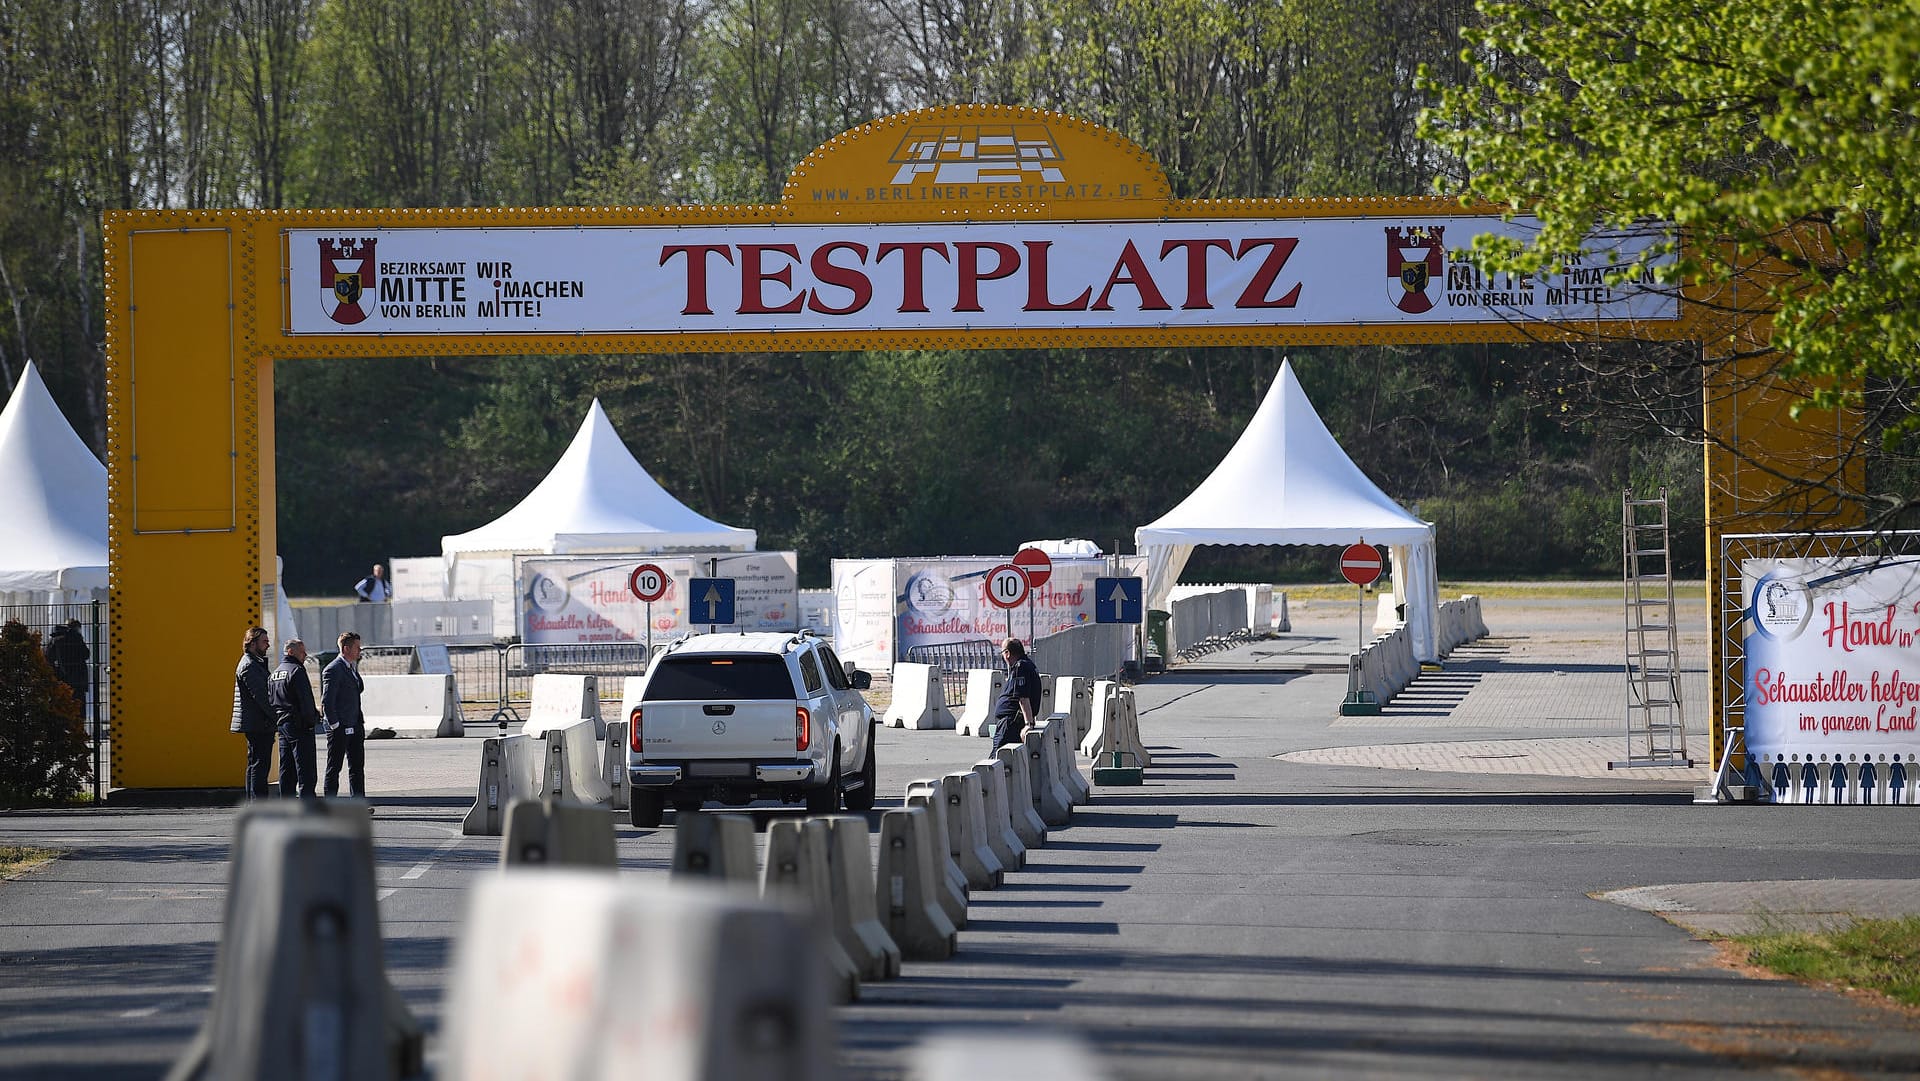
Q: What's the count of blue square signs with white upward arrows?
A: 2